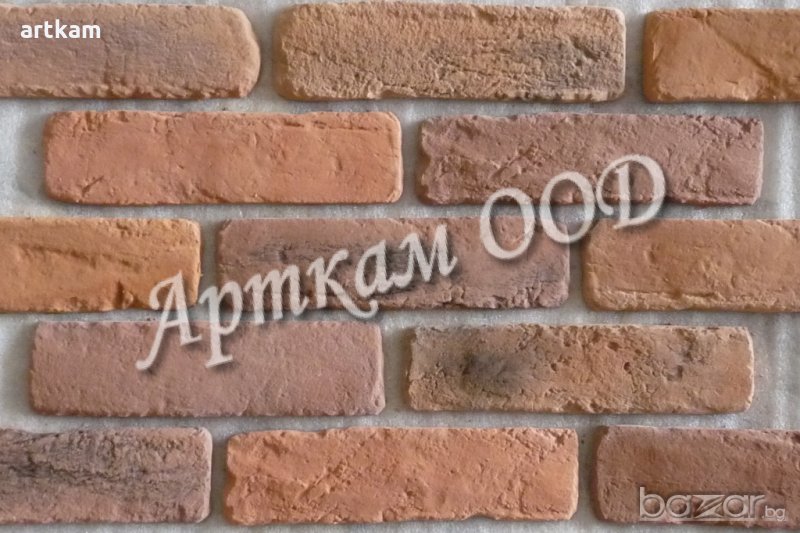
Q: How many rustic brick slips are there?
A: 13